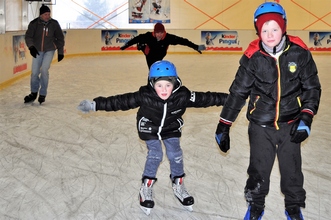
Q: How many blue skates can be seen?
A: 2